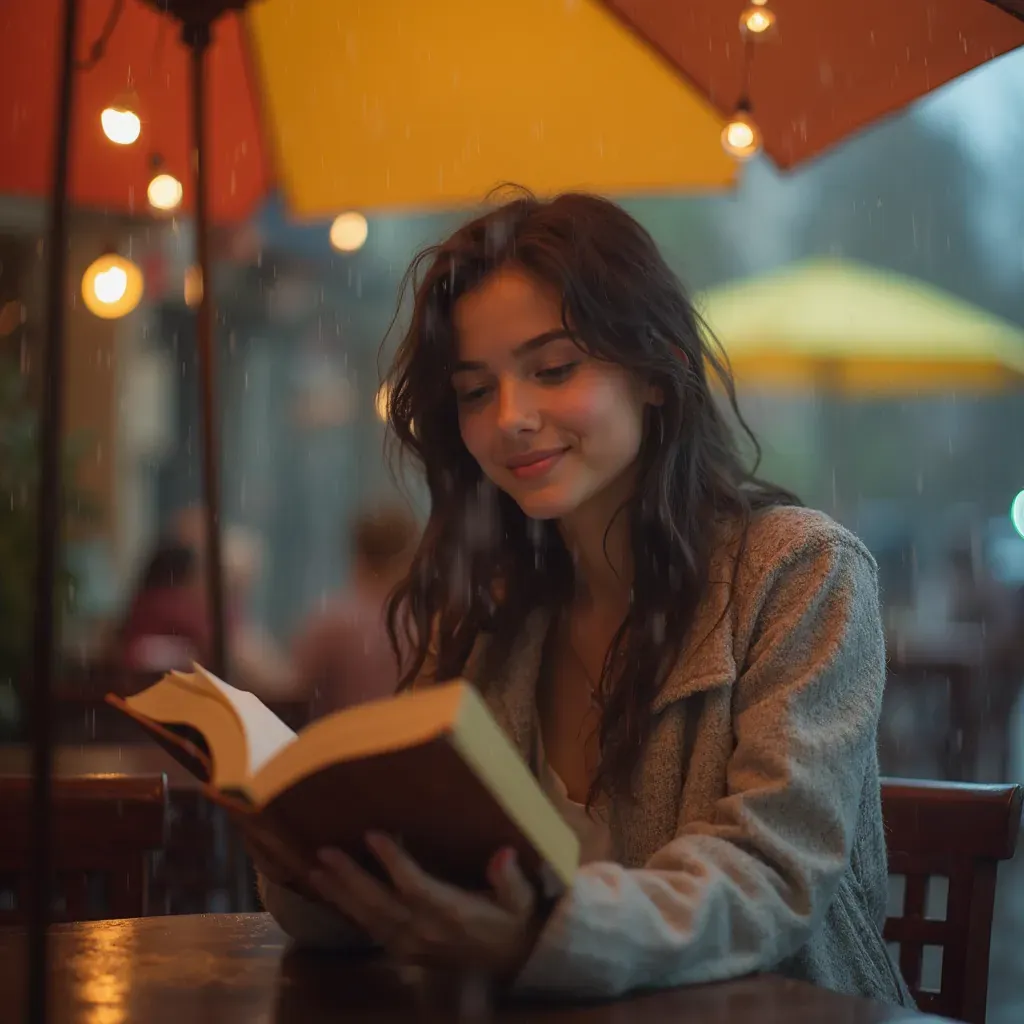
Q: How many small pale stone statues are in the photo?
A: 0